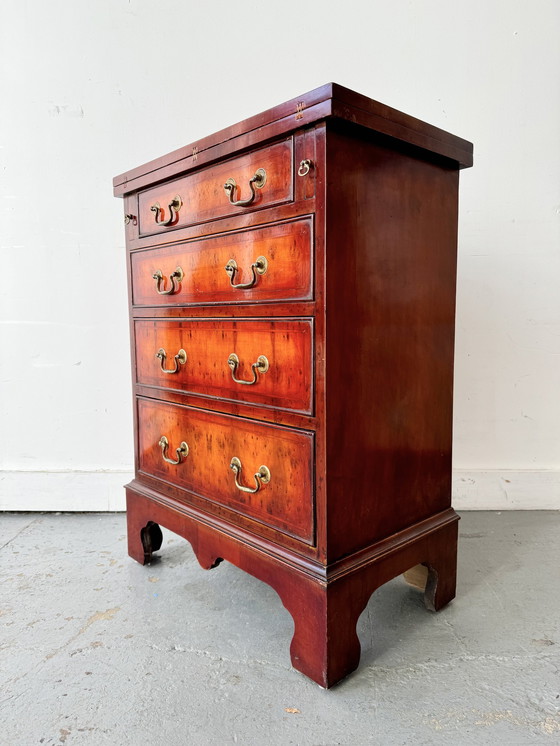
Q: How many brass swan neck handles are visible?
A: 8